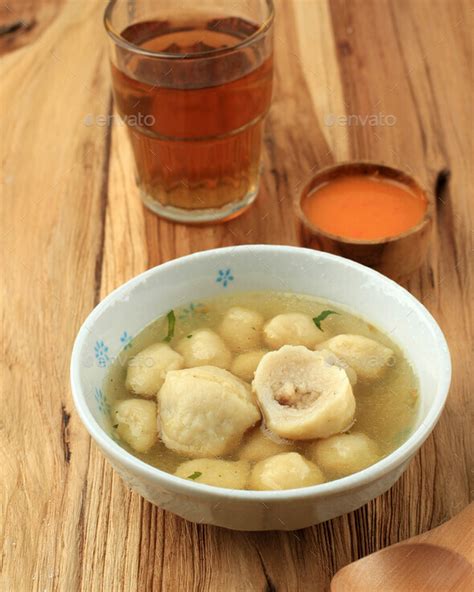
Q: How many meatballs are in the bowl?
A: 13